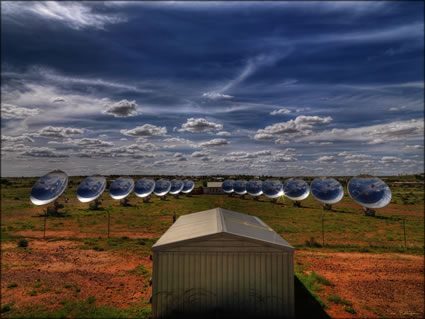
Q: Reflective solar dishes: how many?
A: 14